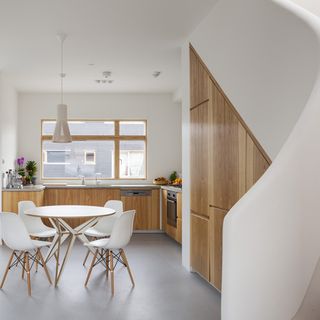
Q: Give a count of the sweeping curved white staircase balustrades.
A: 1